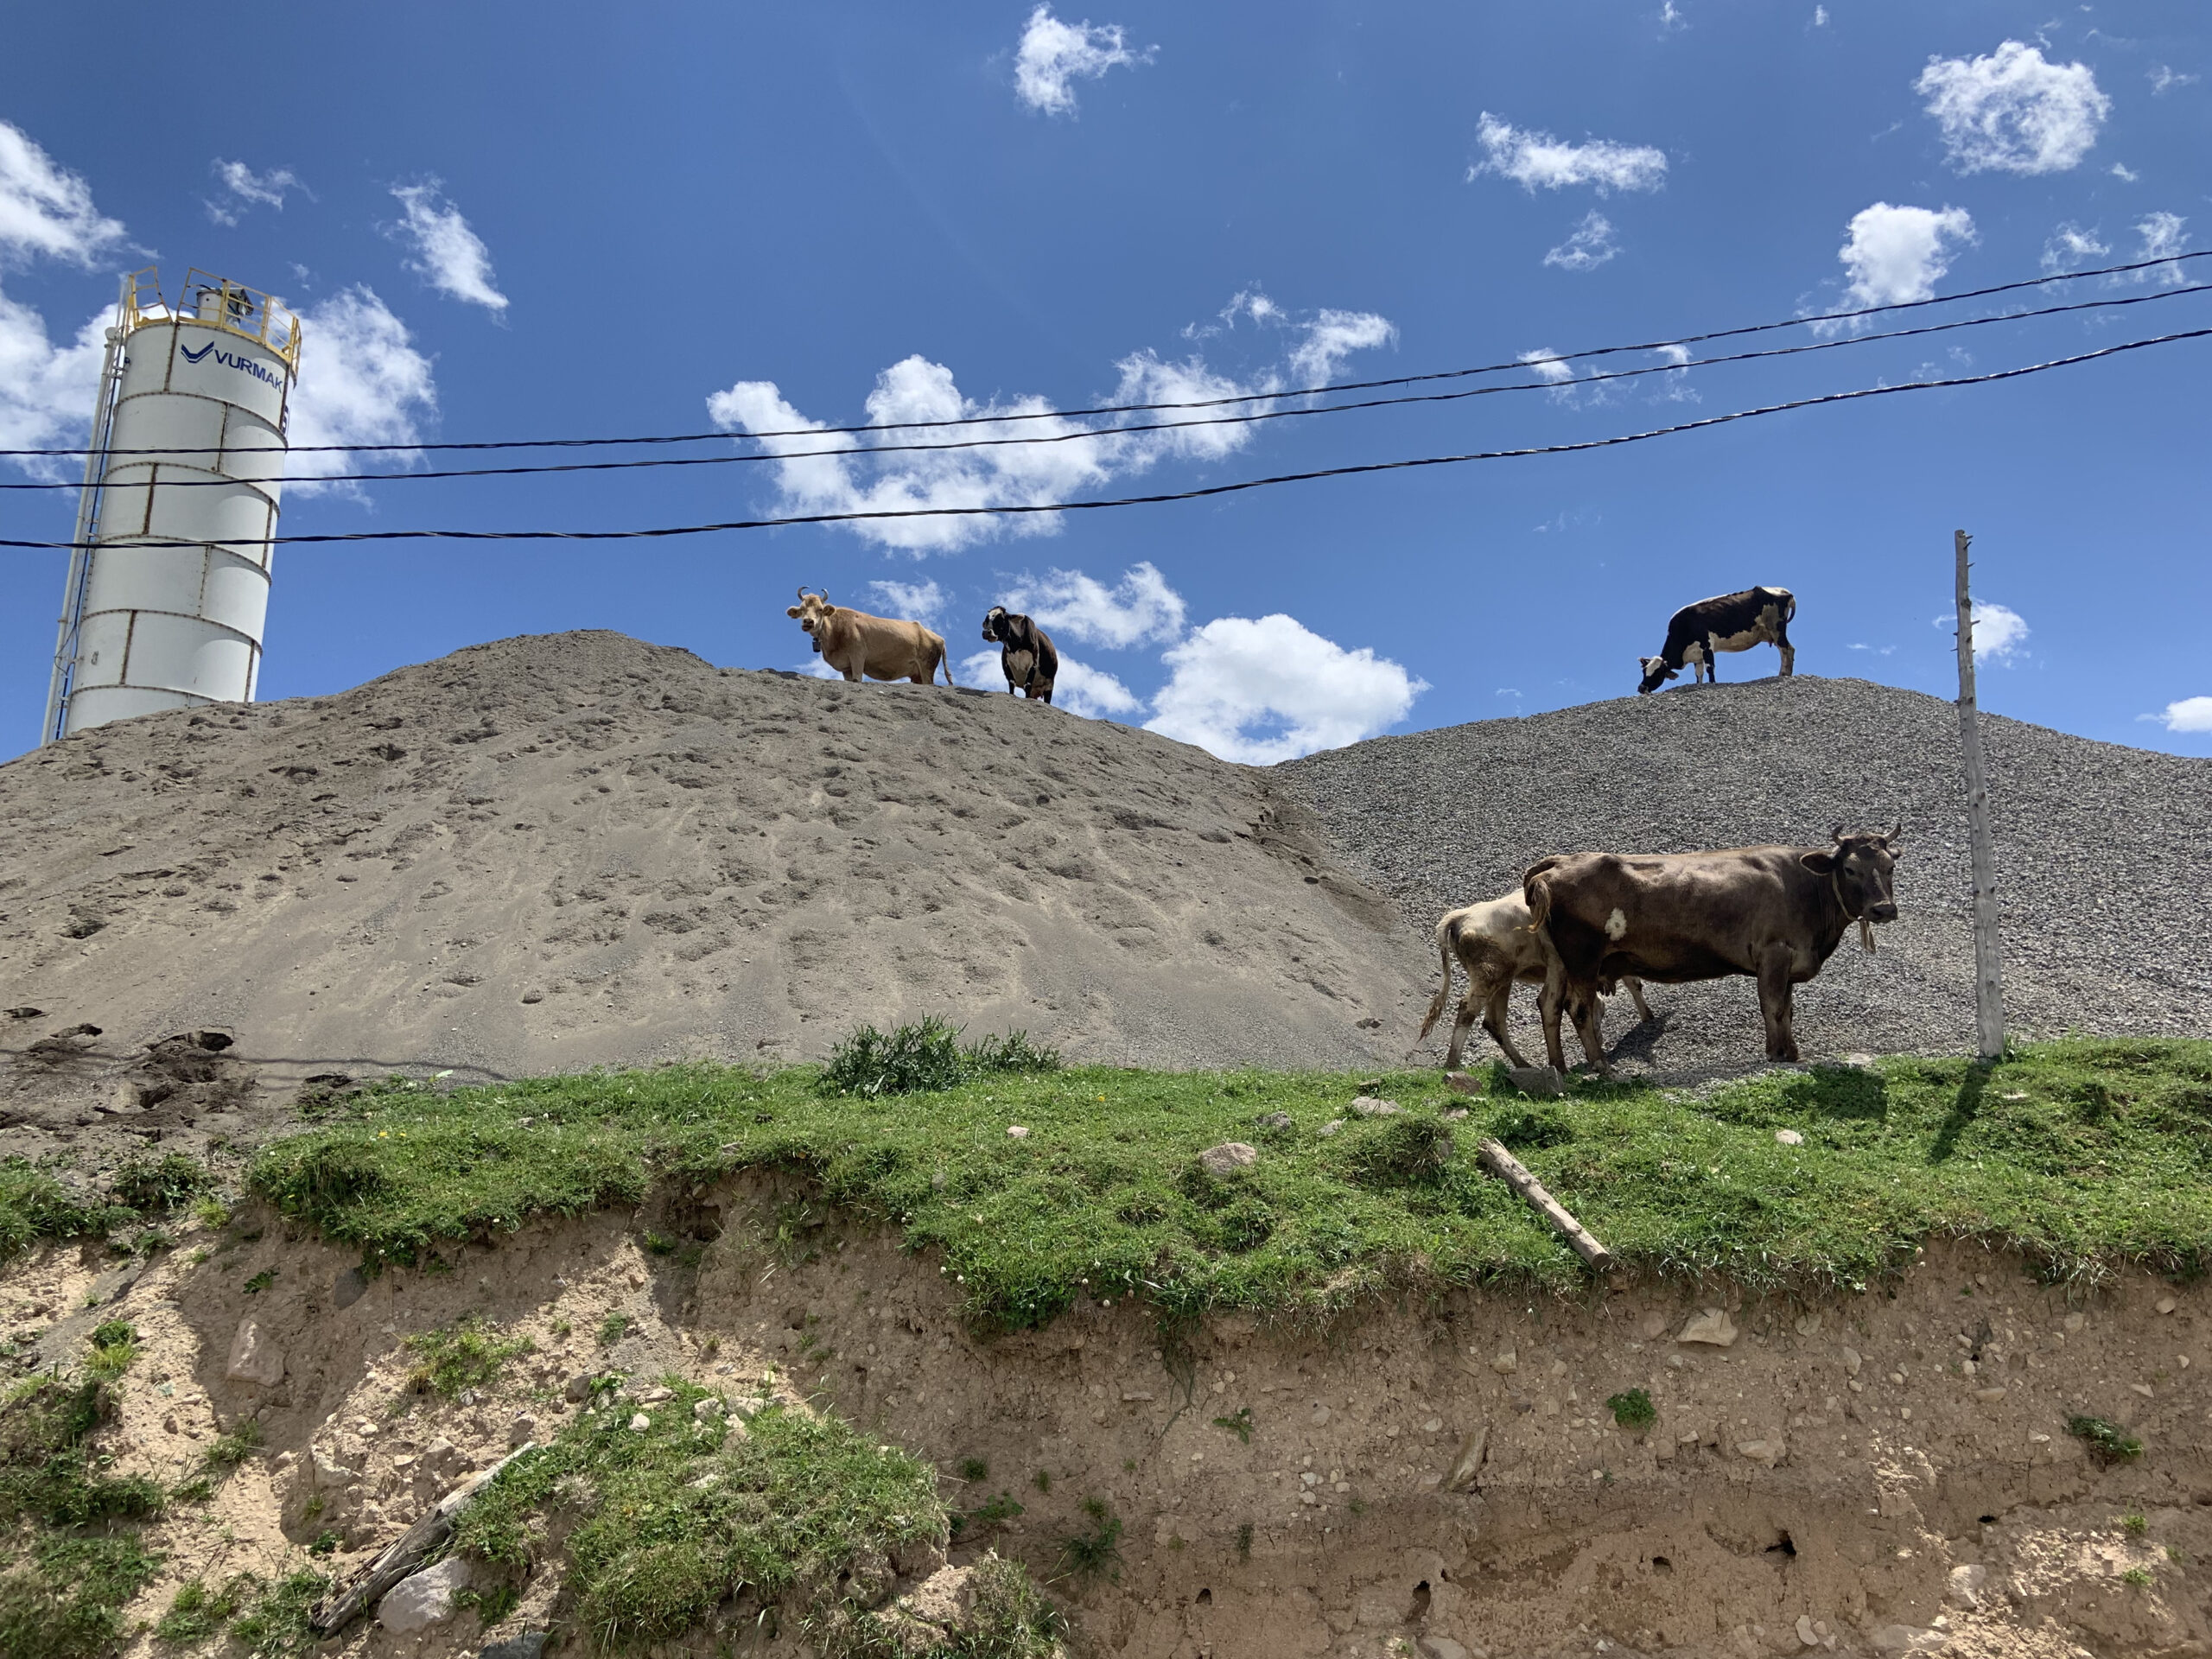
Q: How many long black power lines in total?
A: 3